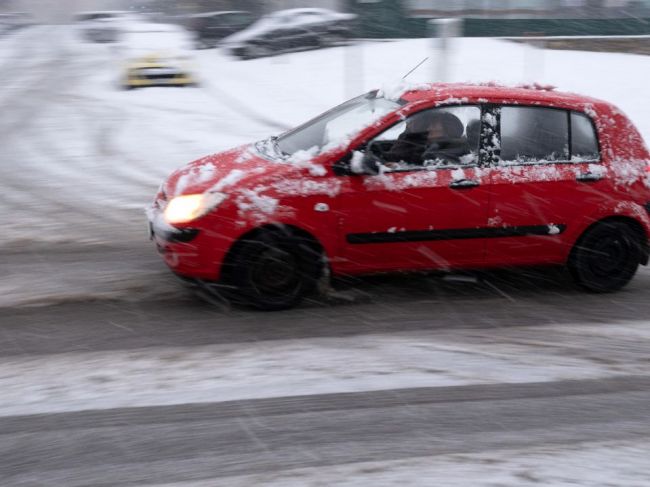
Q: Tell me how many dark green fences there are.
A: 1